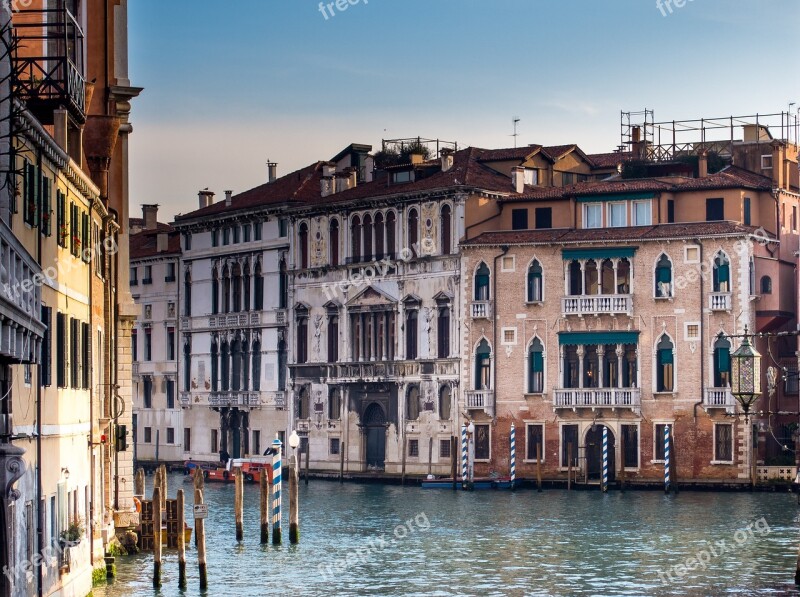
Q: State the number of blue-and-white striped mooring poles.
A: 5